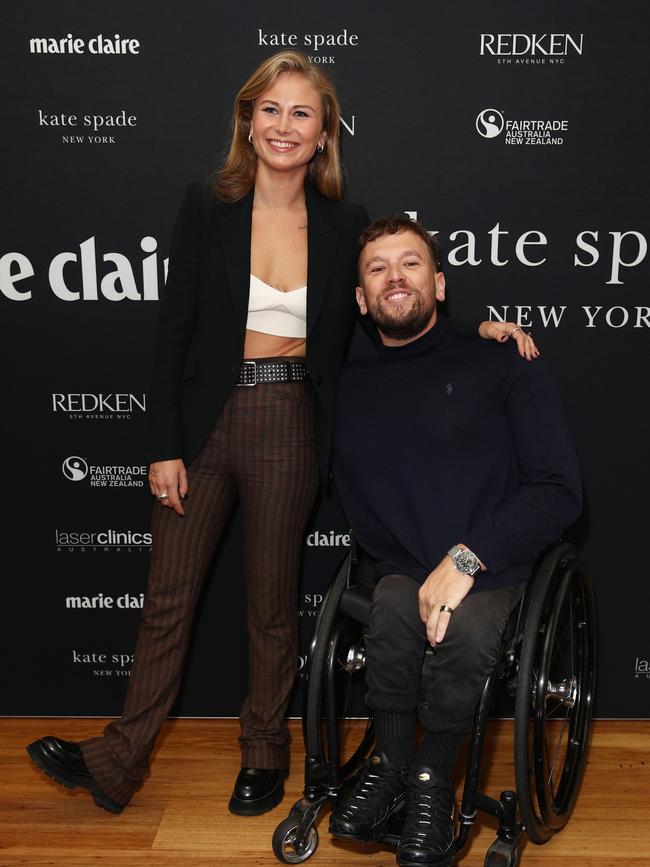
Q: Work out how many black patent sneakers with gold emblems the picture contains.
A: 2